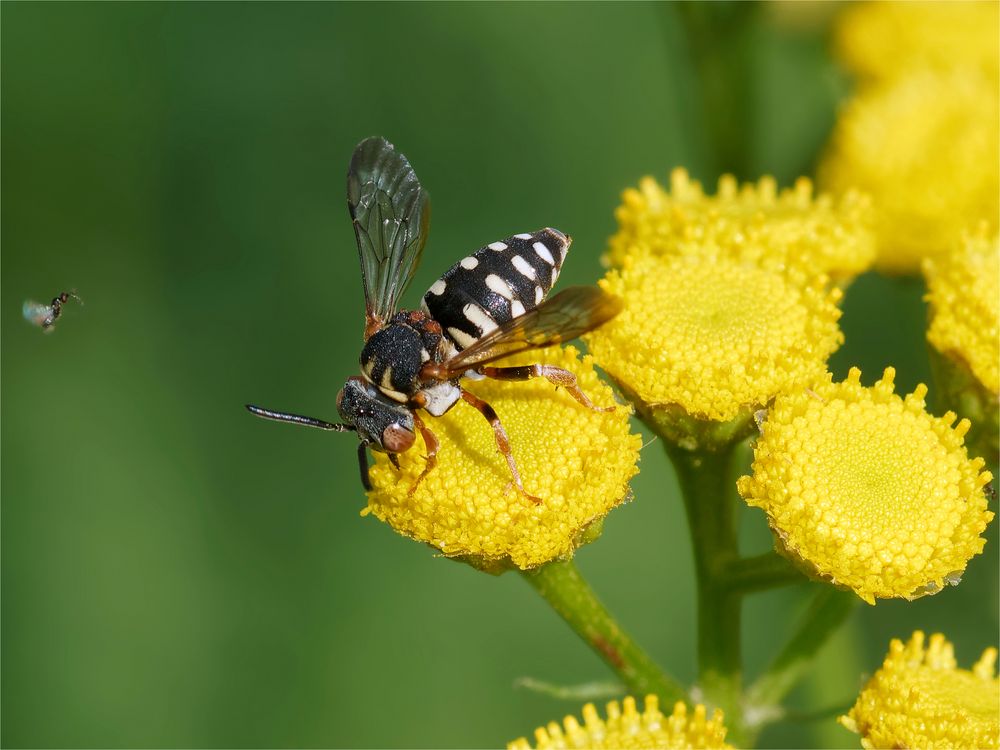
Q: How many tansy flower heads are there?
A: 9